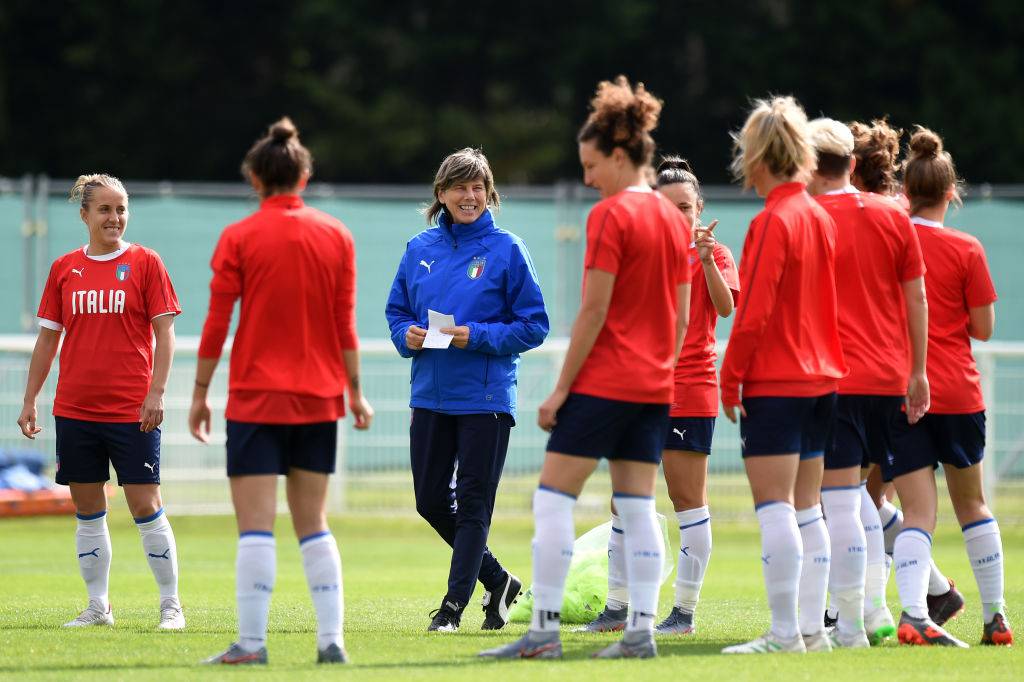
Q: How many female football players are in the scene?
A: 8